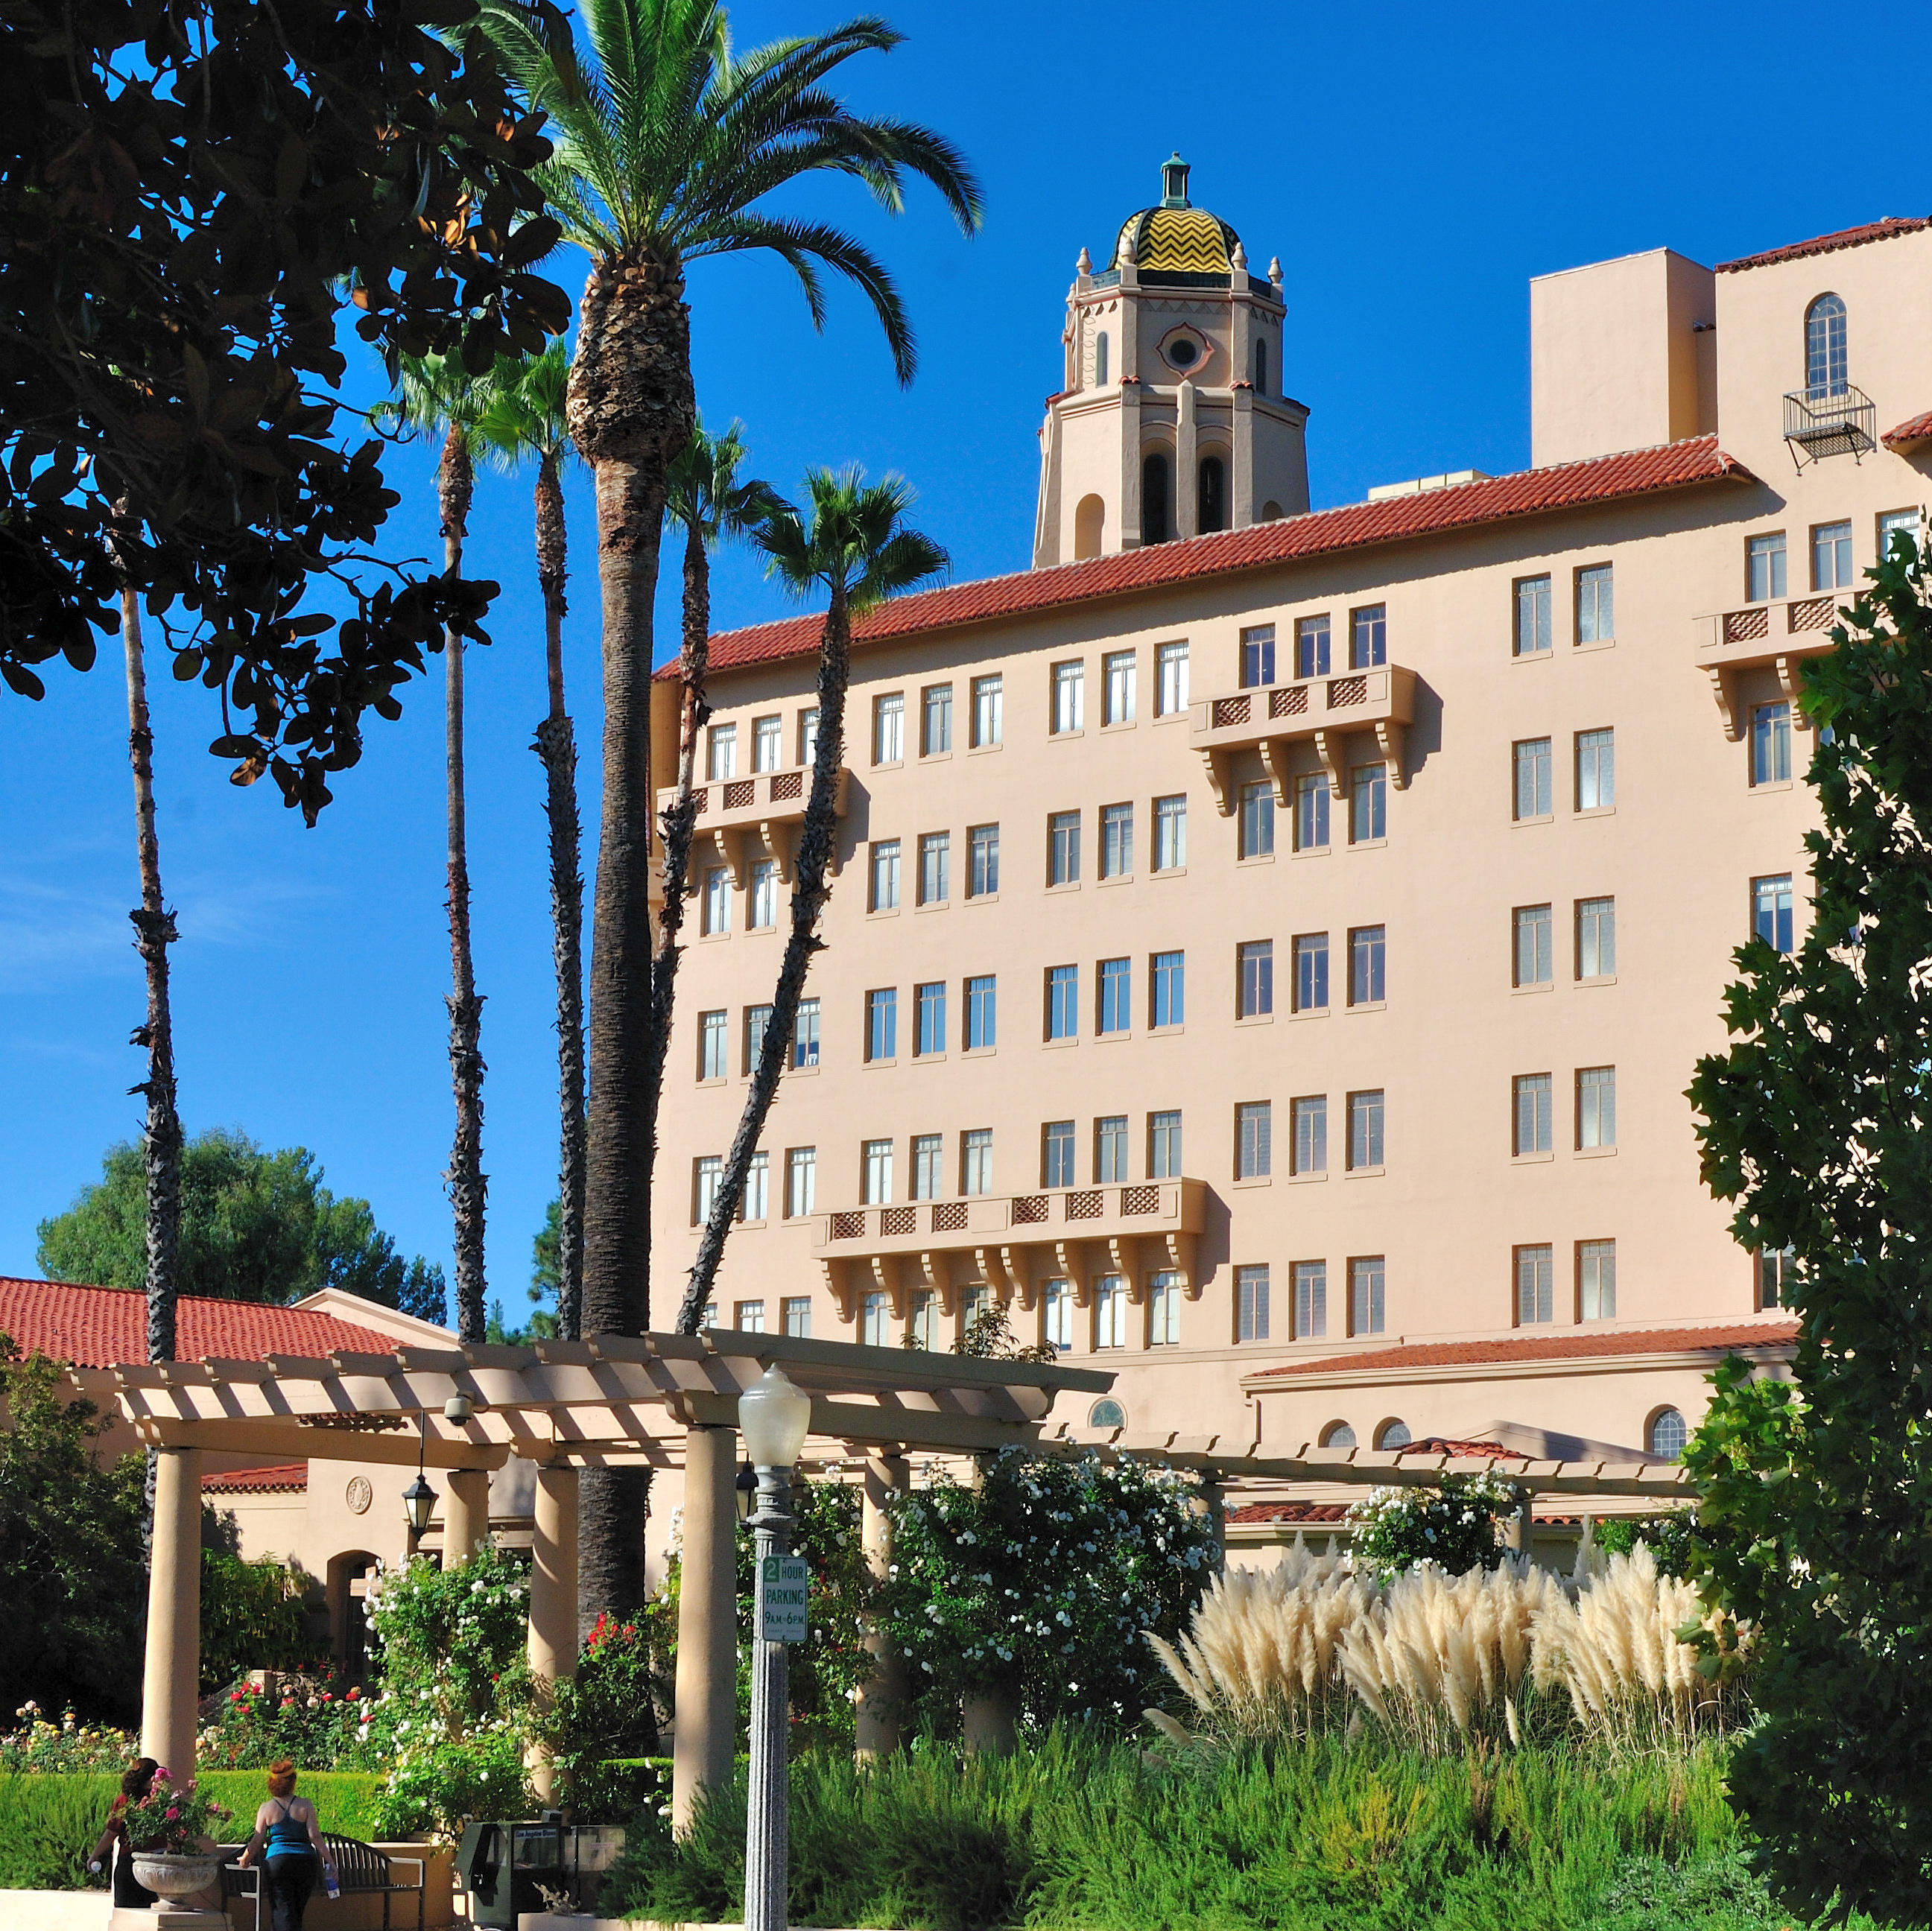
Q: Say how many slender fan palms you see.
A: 5